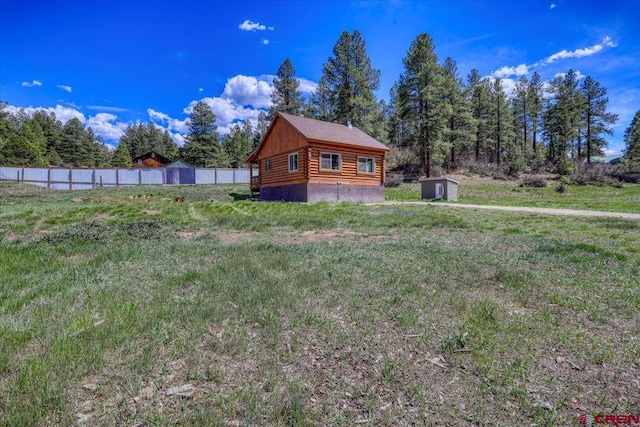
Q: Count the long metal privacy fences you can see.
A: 1